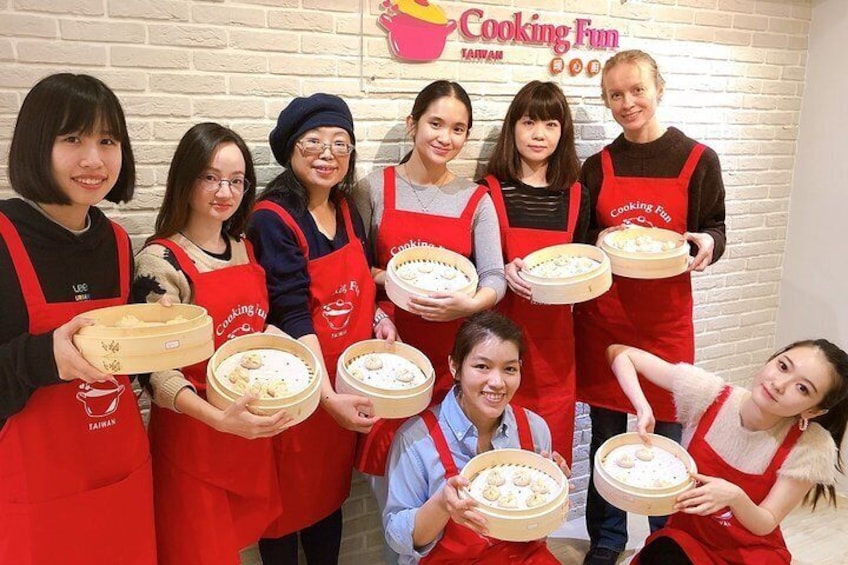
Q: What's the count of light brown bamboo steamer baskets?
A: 8